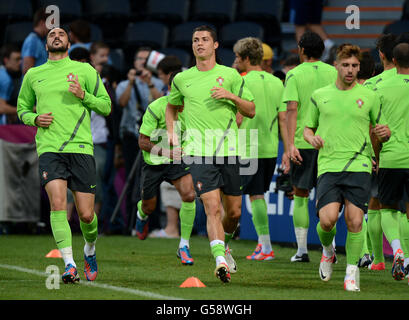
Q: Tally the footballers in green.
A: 8